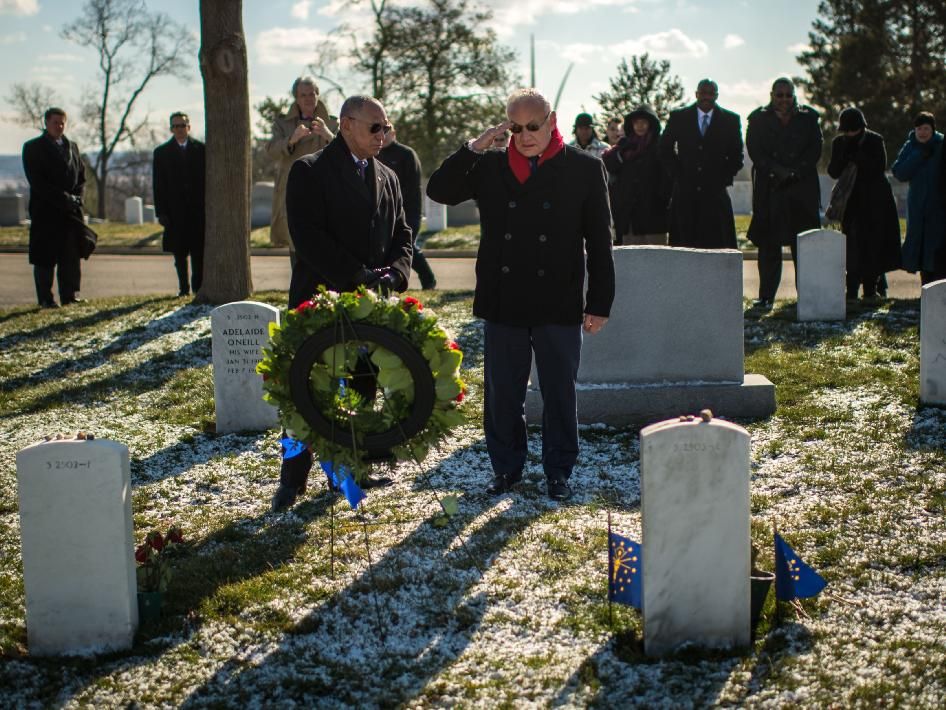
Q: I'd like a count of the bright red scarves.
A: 1